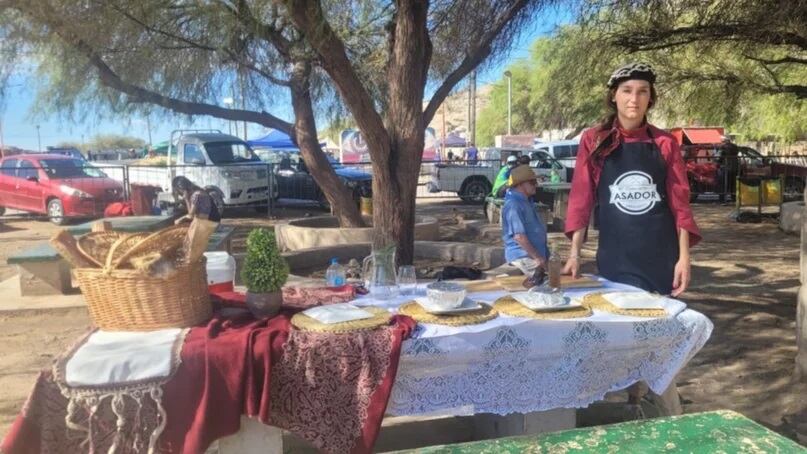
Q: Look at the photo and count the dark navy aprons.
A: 1